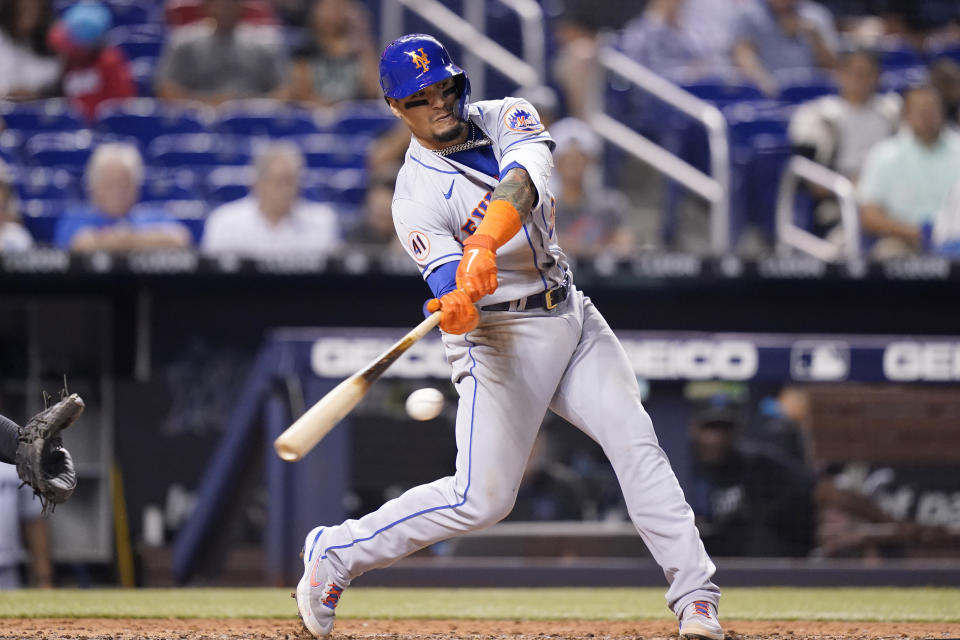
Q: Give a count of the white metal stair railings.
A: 3